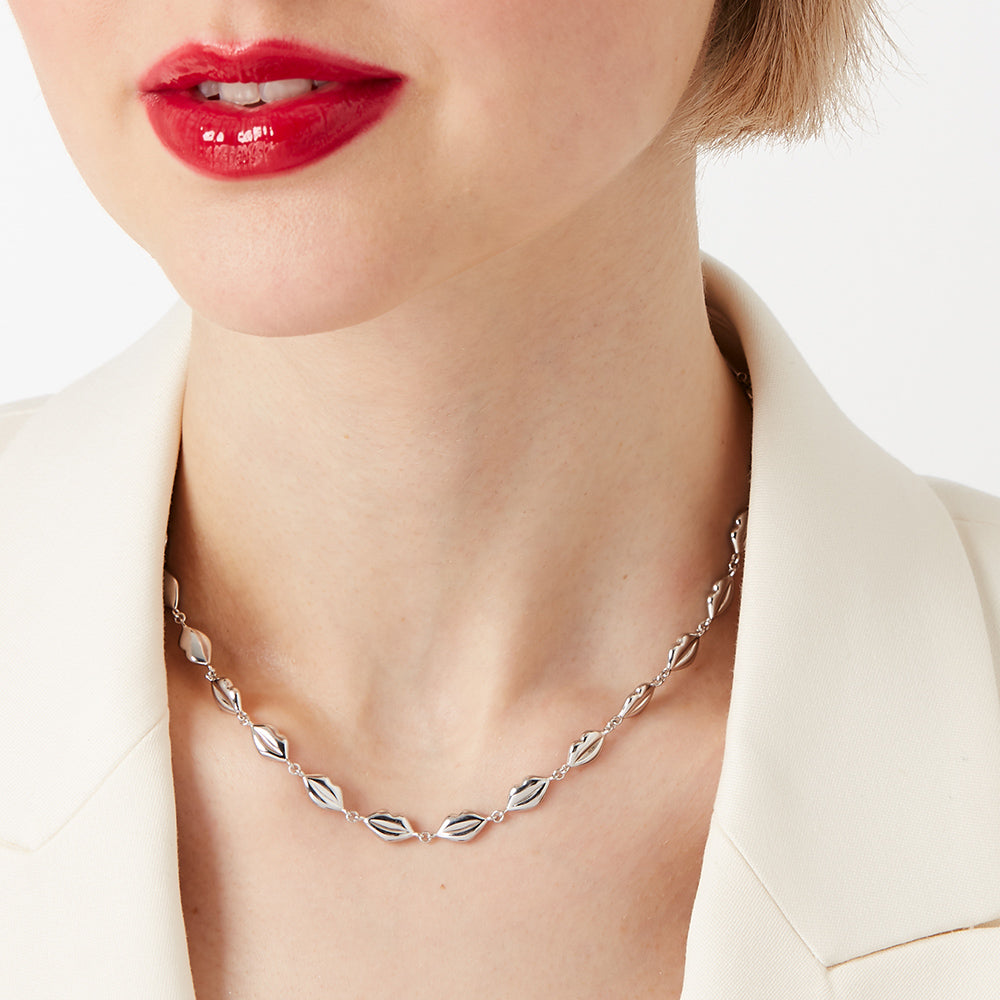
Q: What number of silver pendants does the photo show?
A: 13